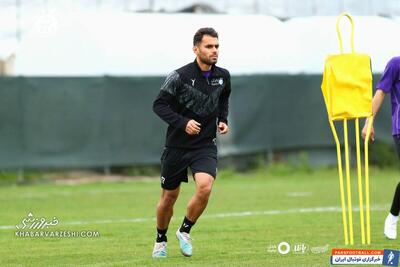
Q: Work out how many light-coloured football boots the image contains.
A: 3